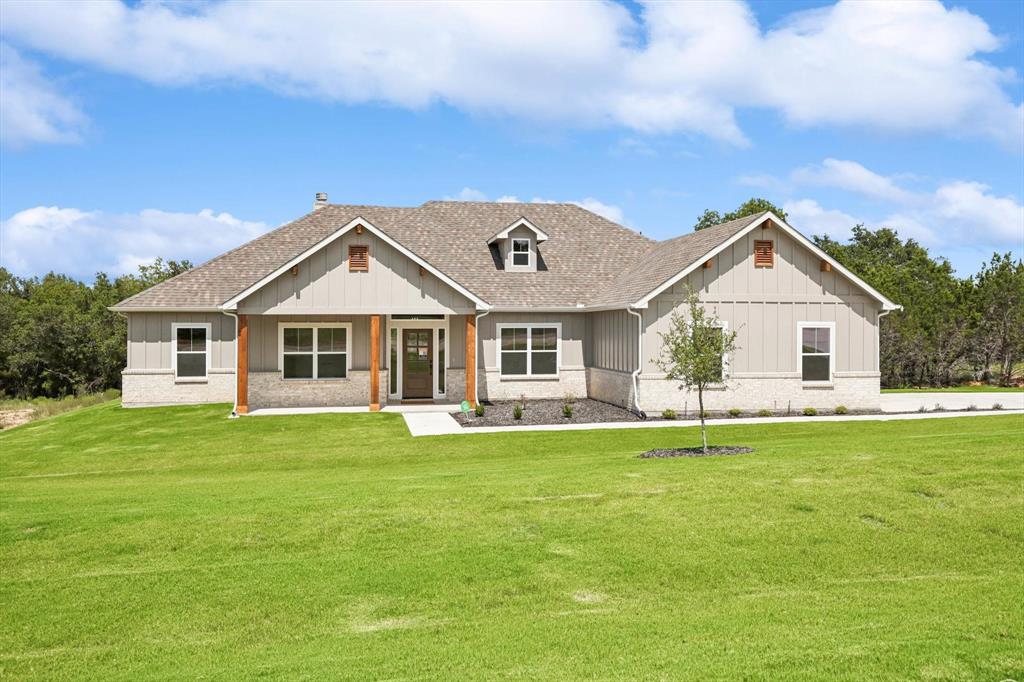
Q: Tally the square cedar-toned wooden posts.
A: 3